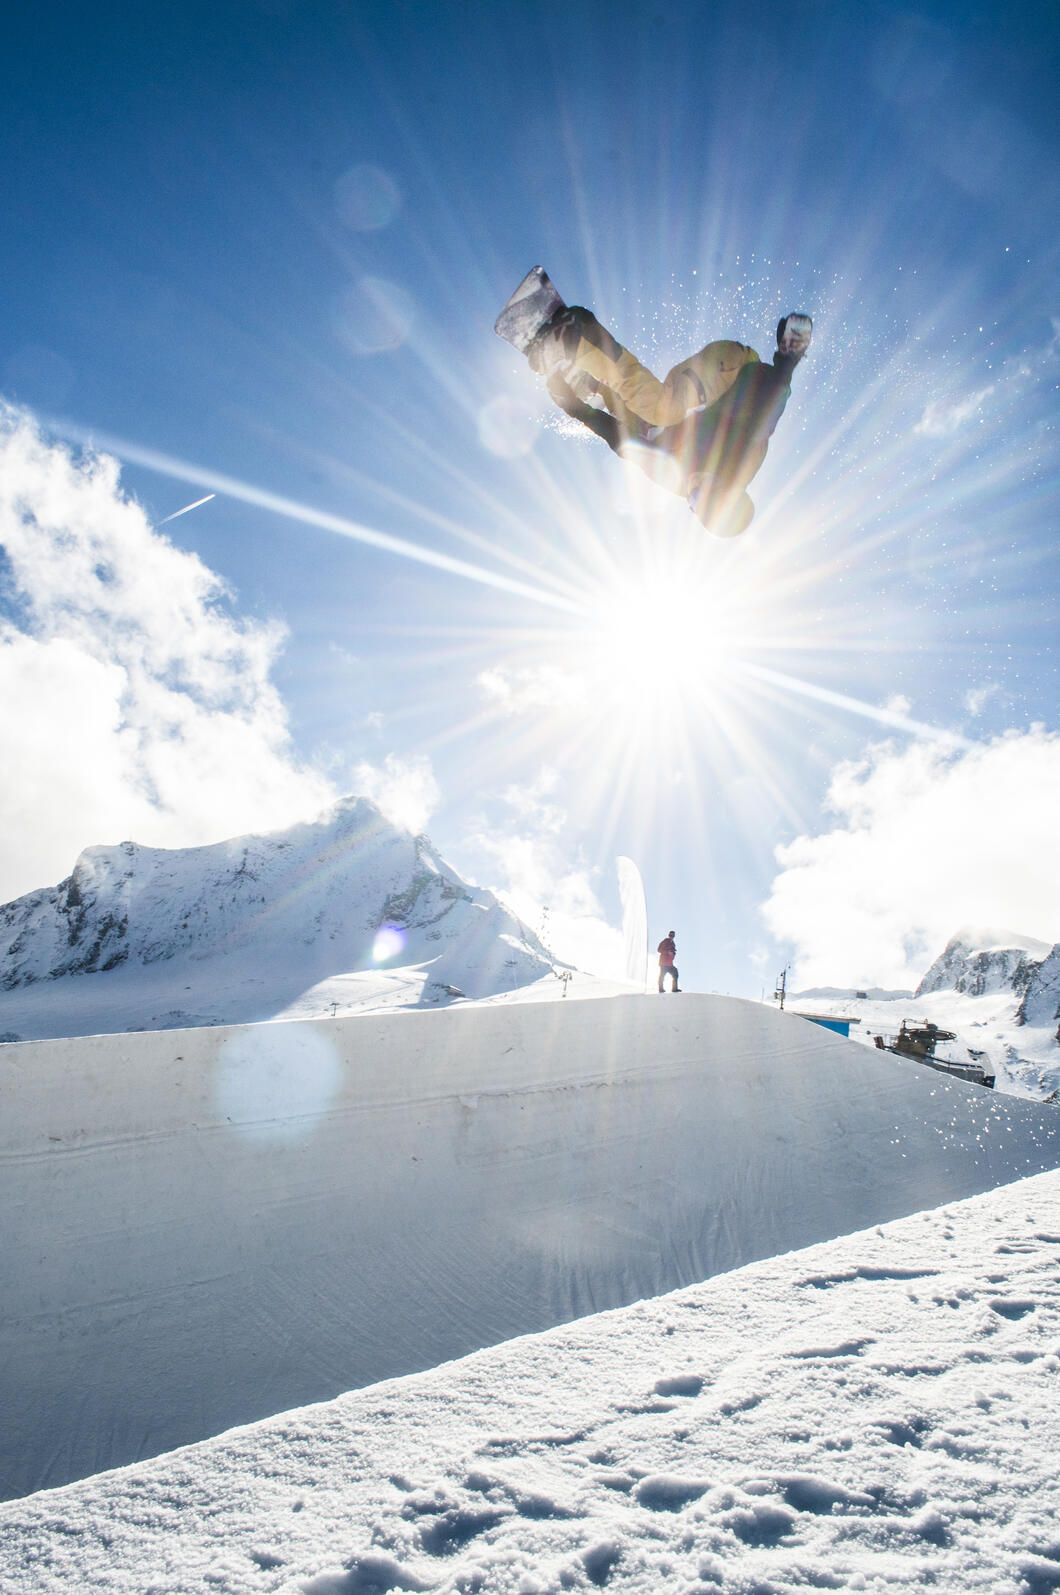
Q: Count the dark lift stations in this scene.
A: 1